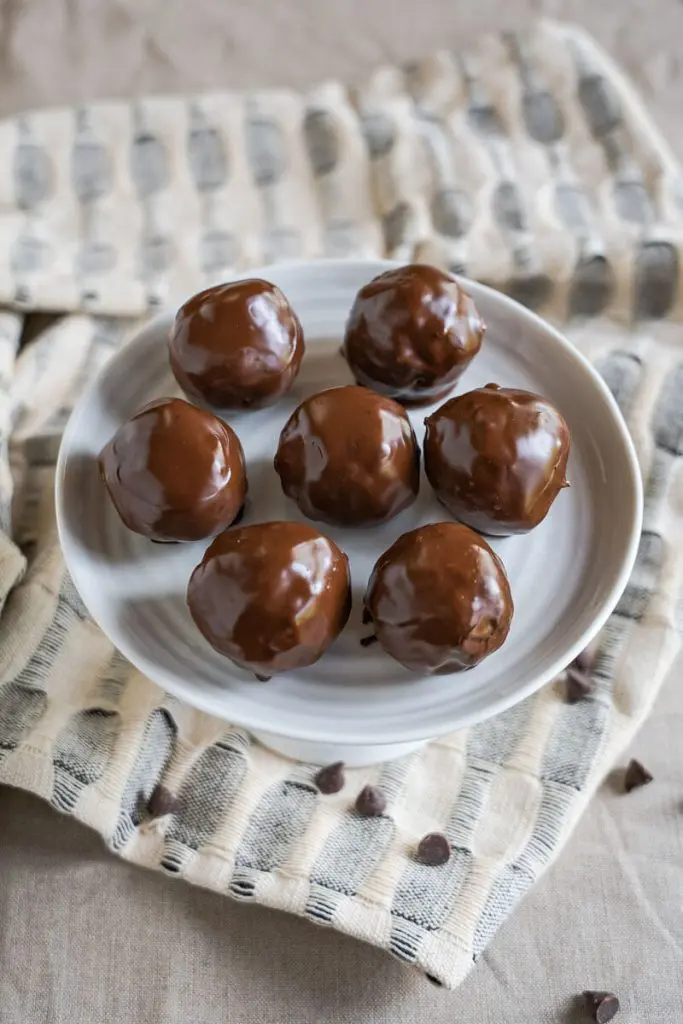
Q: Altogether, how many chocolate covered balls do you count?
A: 7